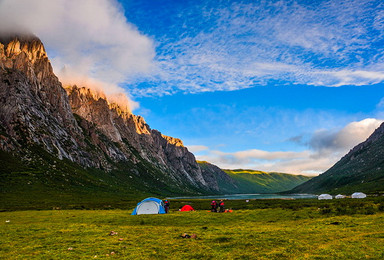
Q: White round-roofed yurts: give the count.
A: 3